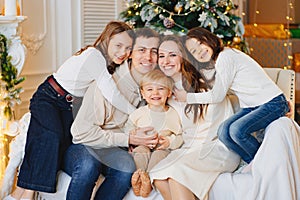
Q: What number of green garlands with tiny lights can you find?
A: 1